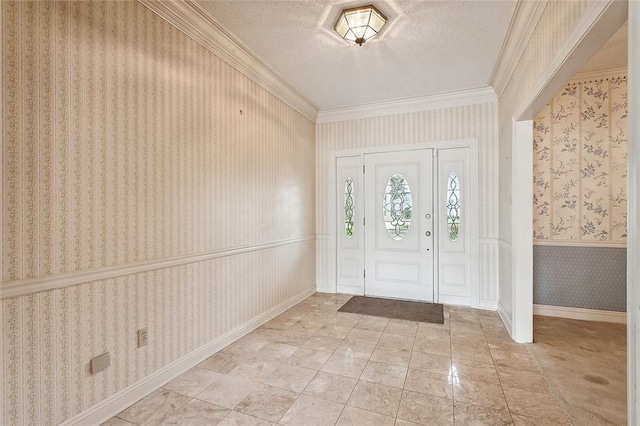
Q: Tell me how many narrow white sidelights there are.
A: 2